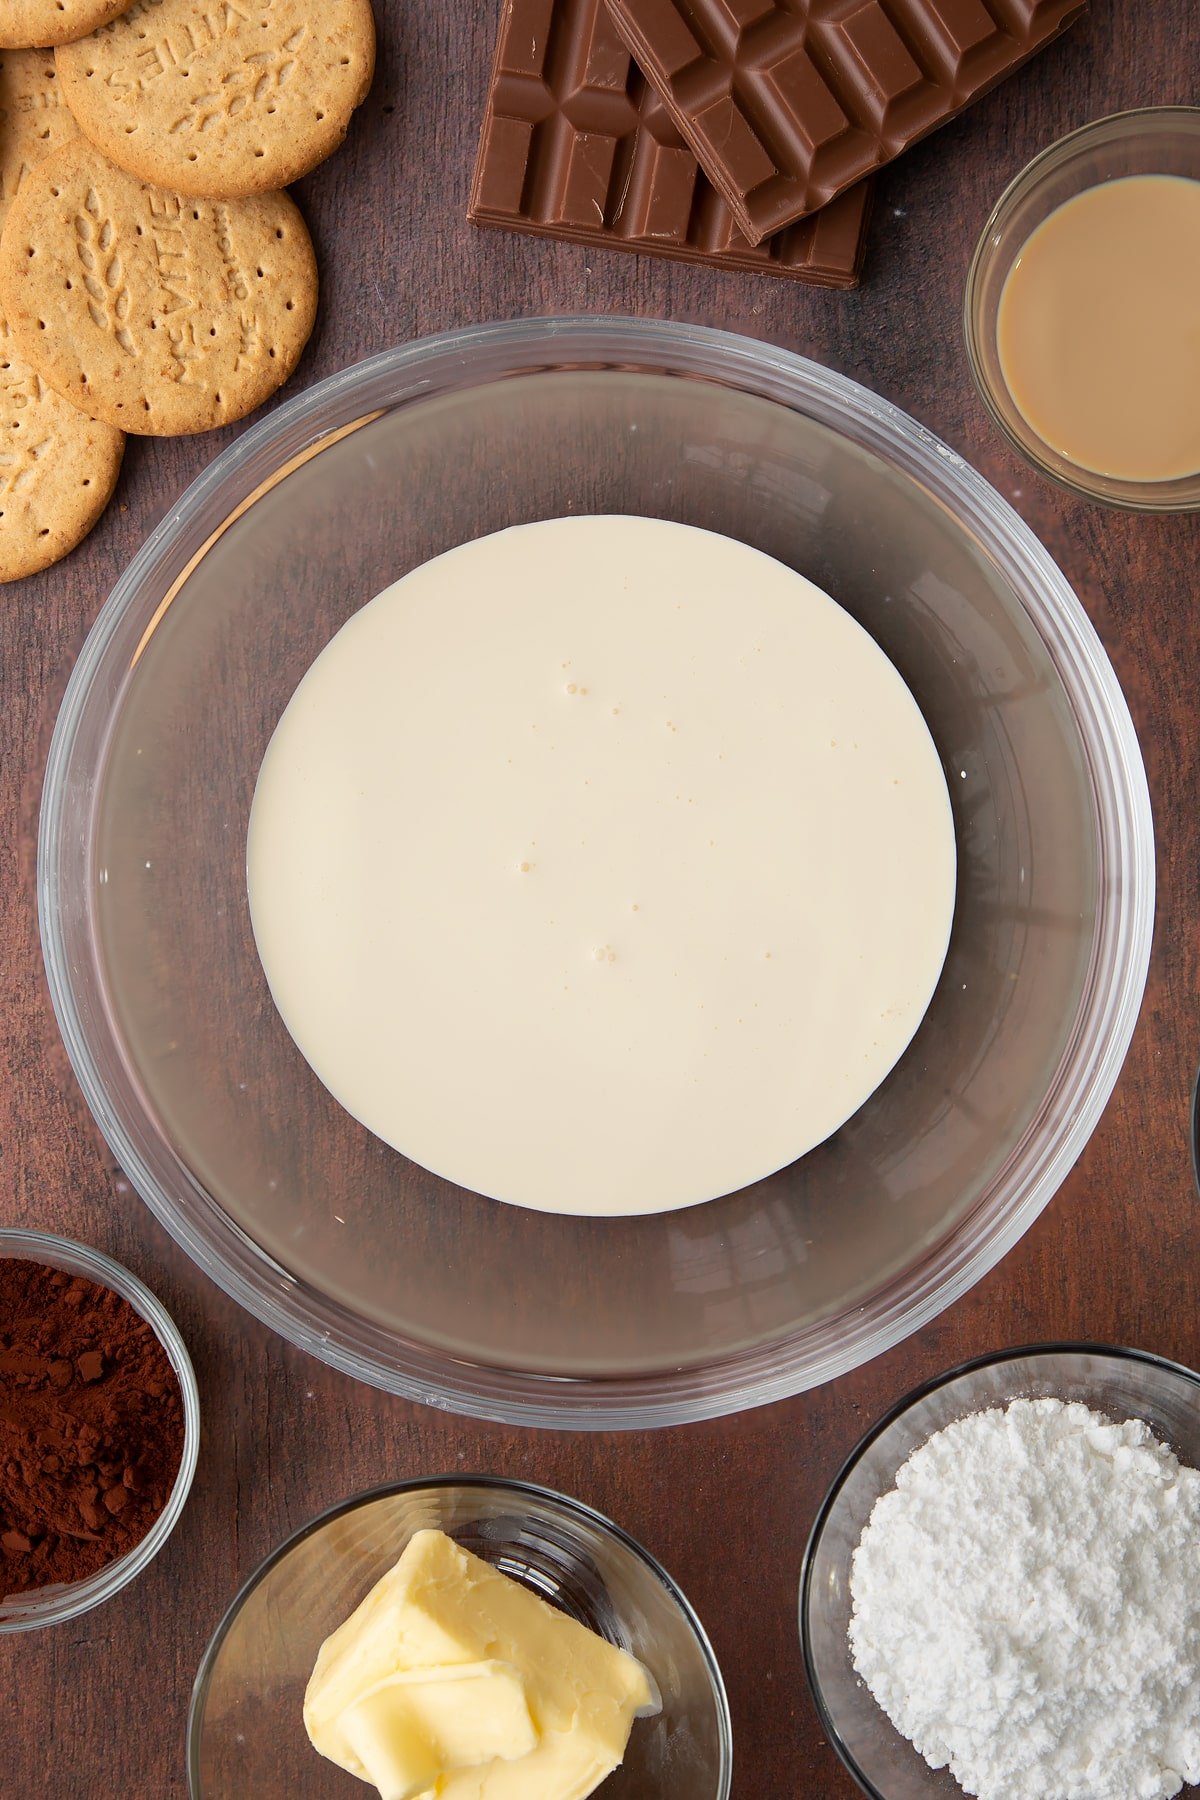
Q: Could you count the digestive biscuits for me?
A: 5